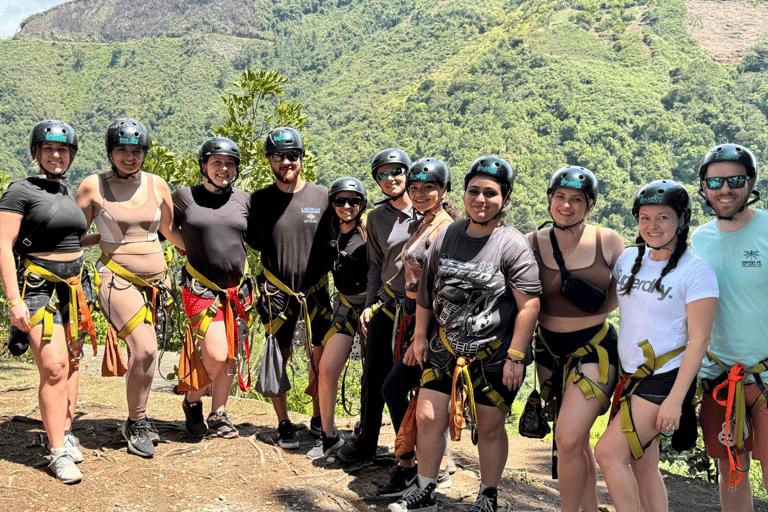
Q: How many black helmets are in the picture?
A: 11